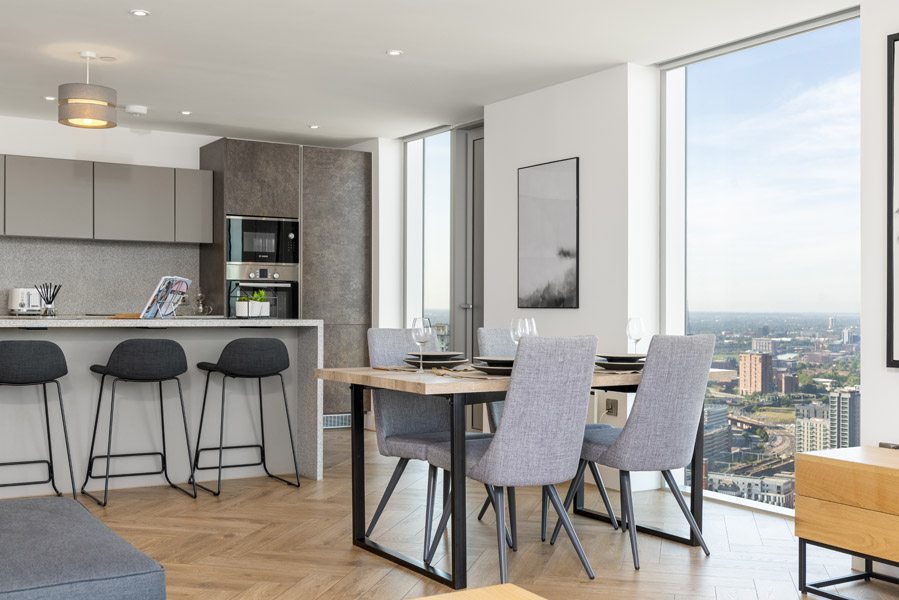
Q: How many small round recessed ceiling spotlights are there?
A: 5